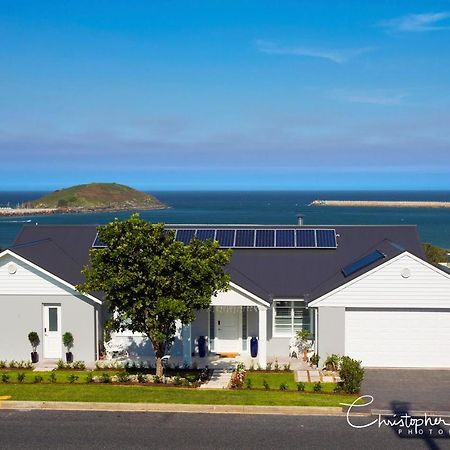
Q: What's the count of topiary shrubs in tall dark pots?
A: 2